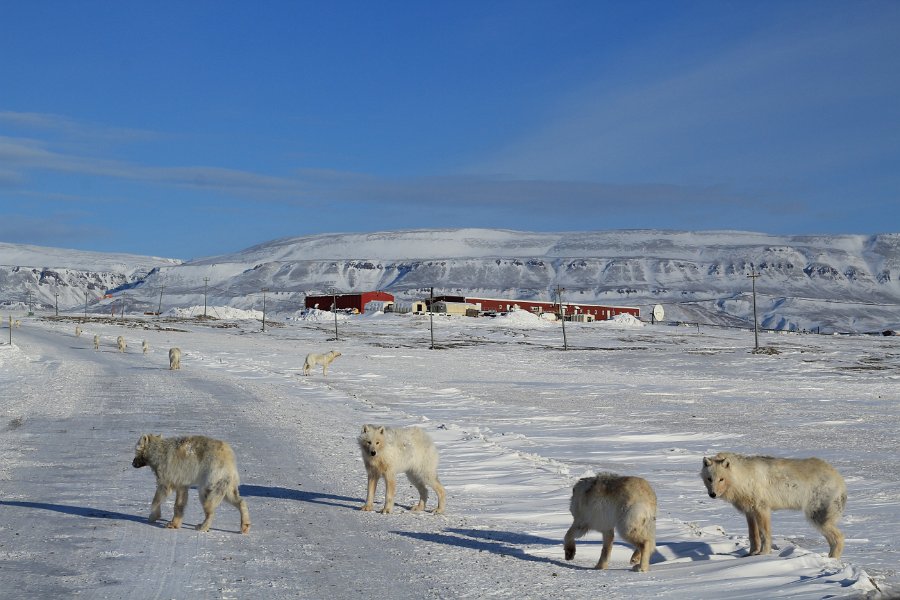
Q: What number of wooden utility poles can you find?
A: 11